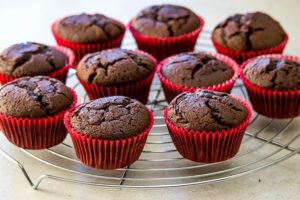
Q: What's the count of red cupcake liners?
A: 10